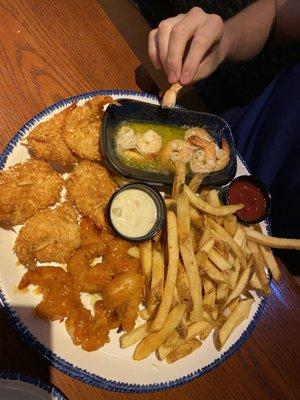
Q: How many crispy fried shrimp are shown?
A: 5